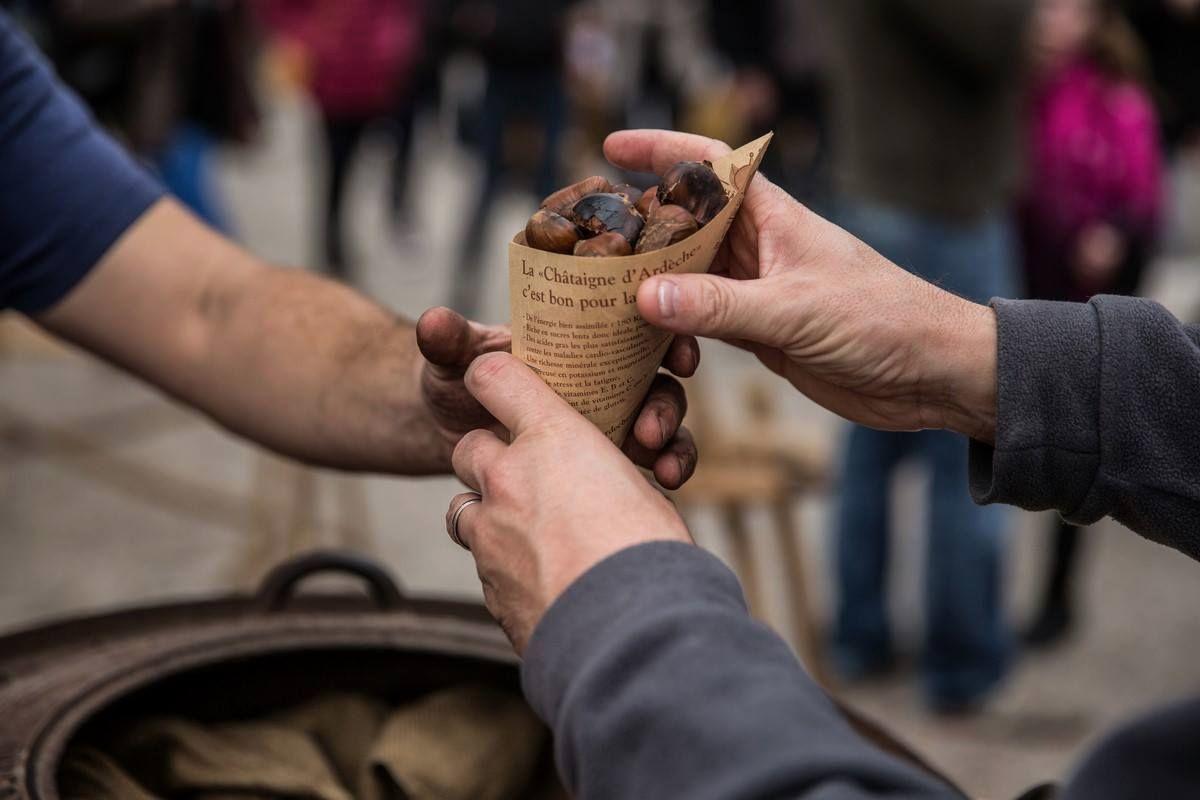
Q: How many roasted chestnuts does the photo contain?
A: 8